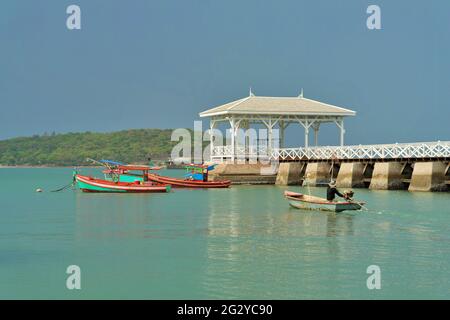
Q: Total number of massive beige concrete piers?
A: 5